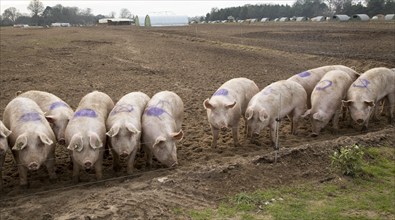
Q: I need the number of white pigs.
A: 11